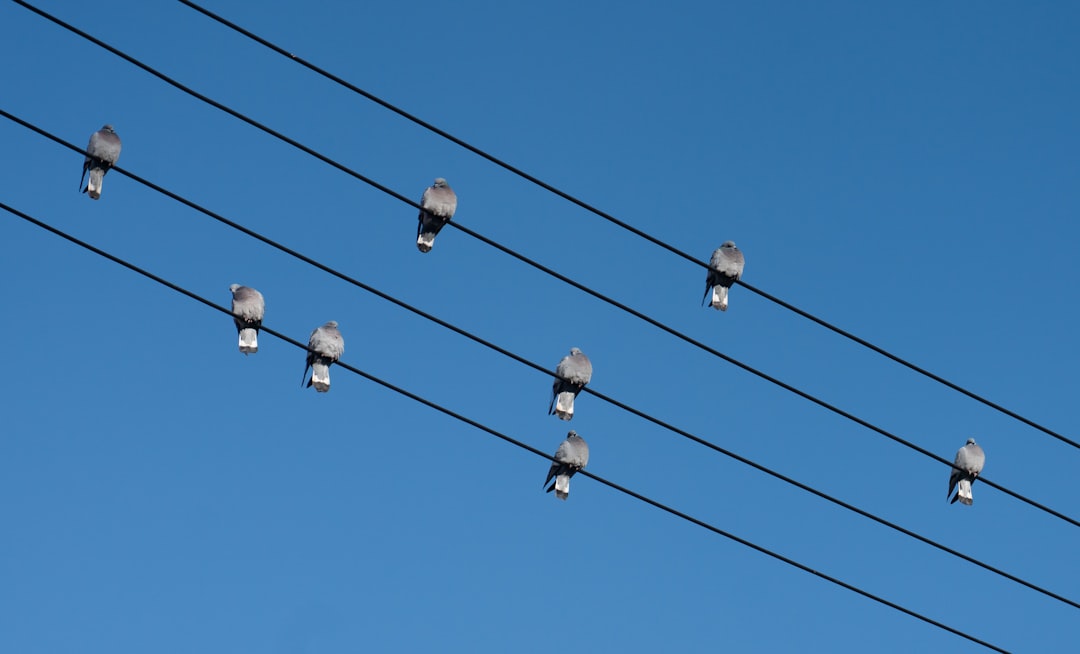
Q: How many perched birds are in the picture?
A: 8